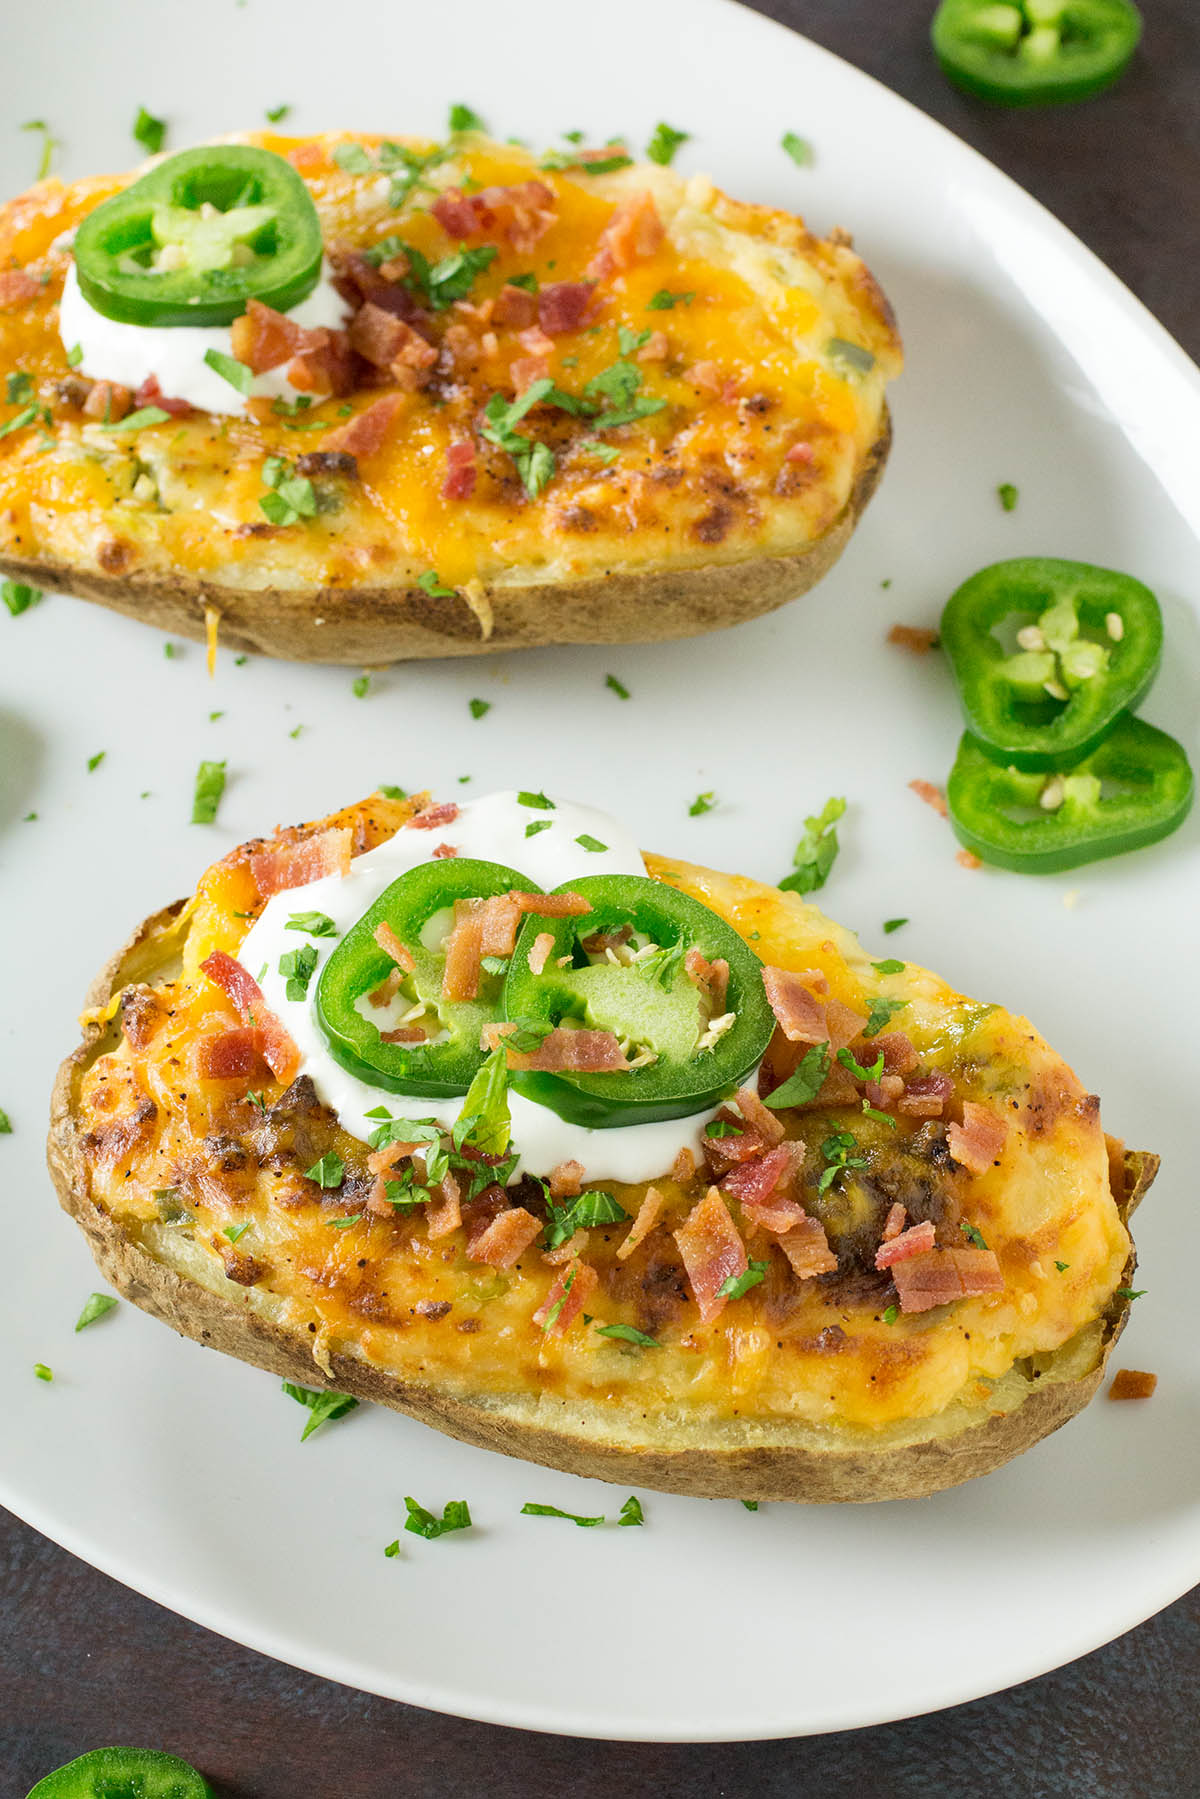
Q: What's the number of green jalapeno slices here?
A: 7